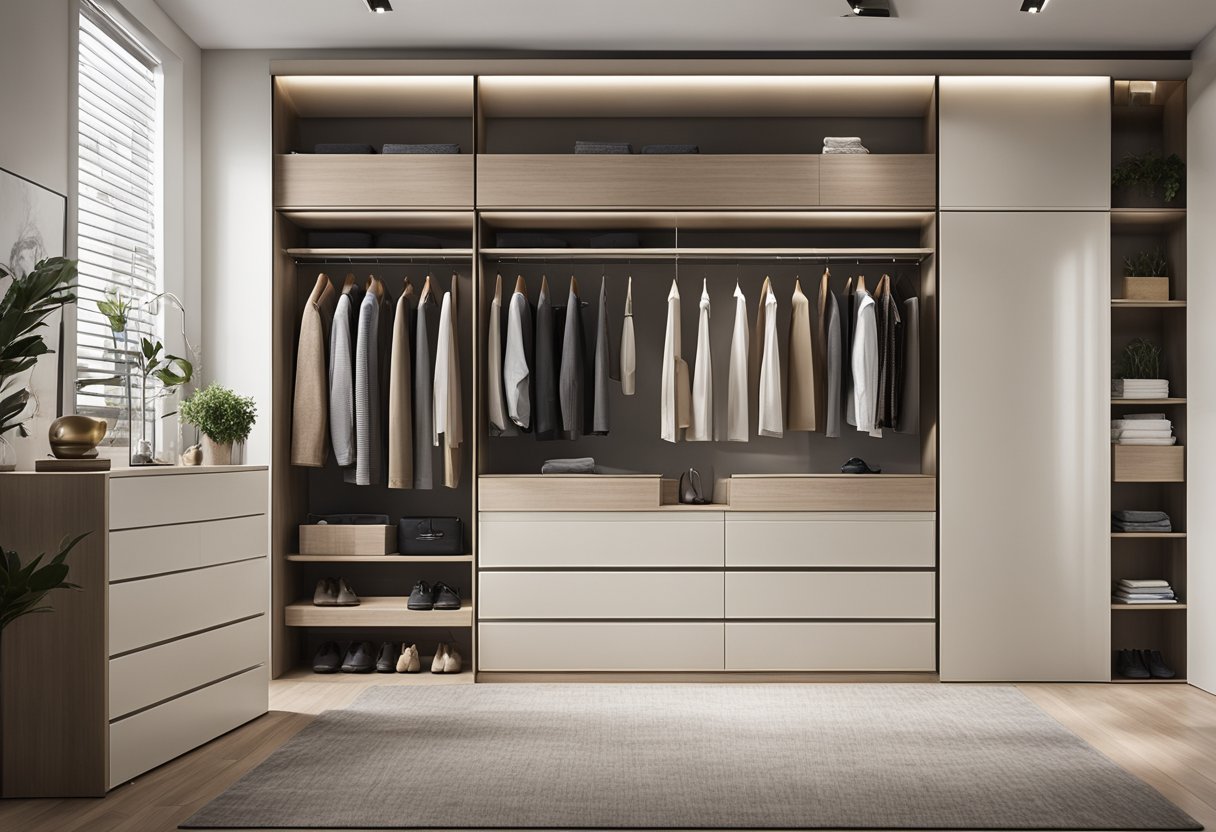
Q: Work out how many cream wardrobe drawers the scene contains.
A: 6